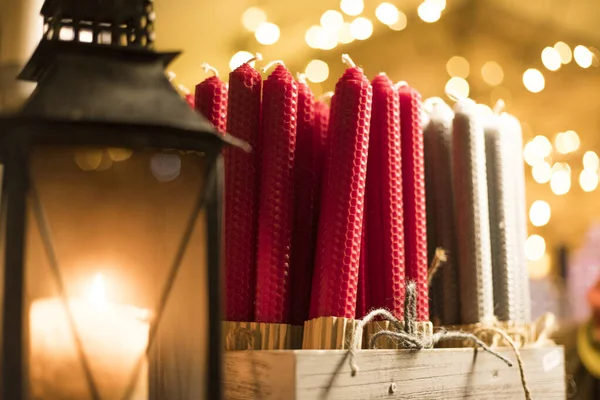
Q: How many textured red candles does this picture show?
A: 9